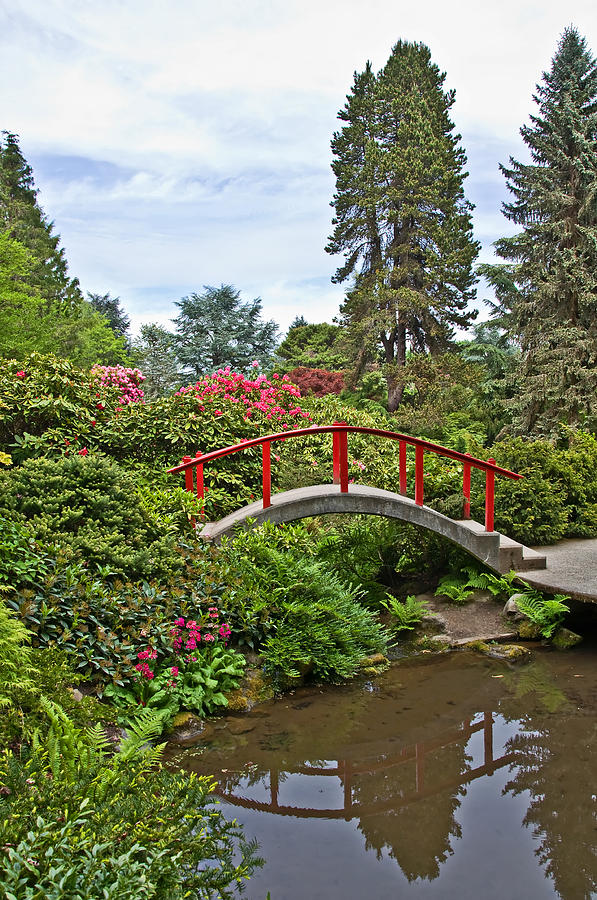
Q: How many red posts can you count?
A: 9